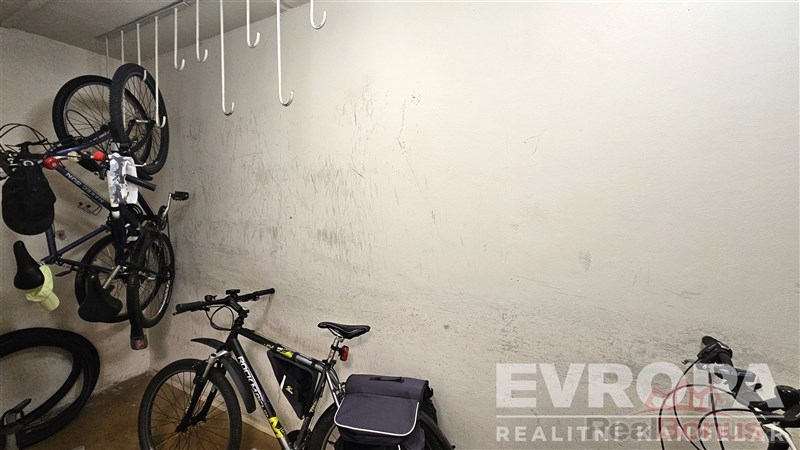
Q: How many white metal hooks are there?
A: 10